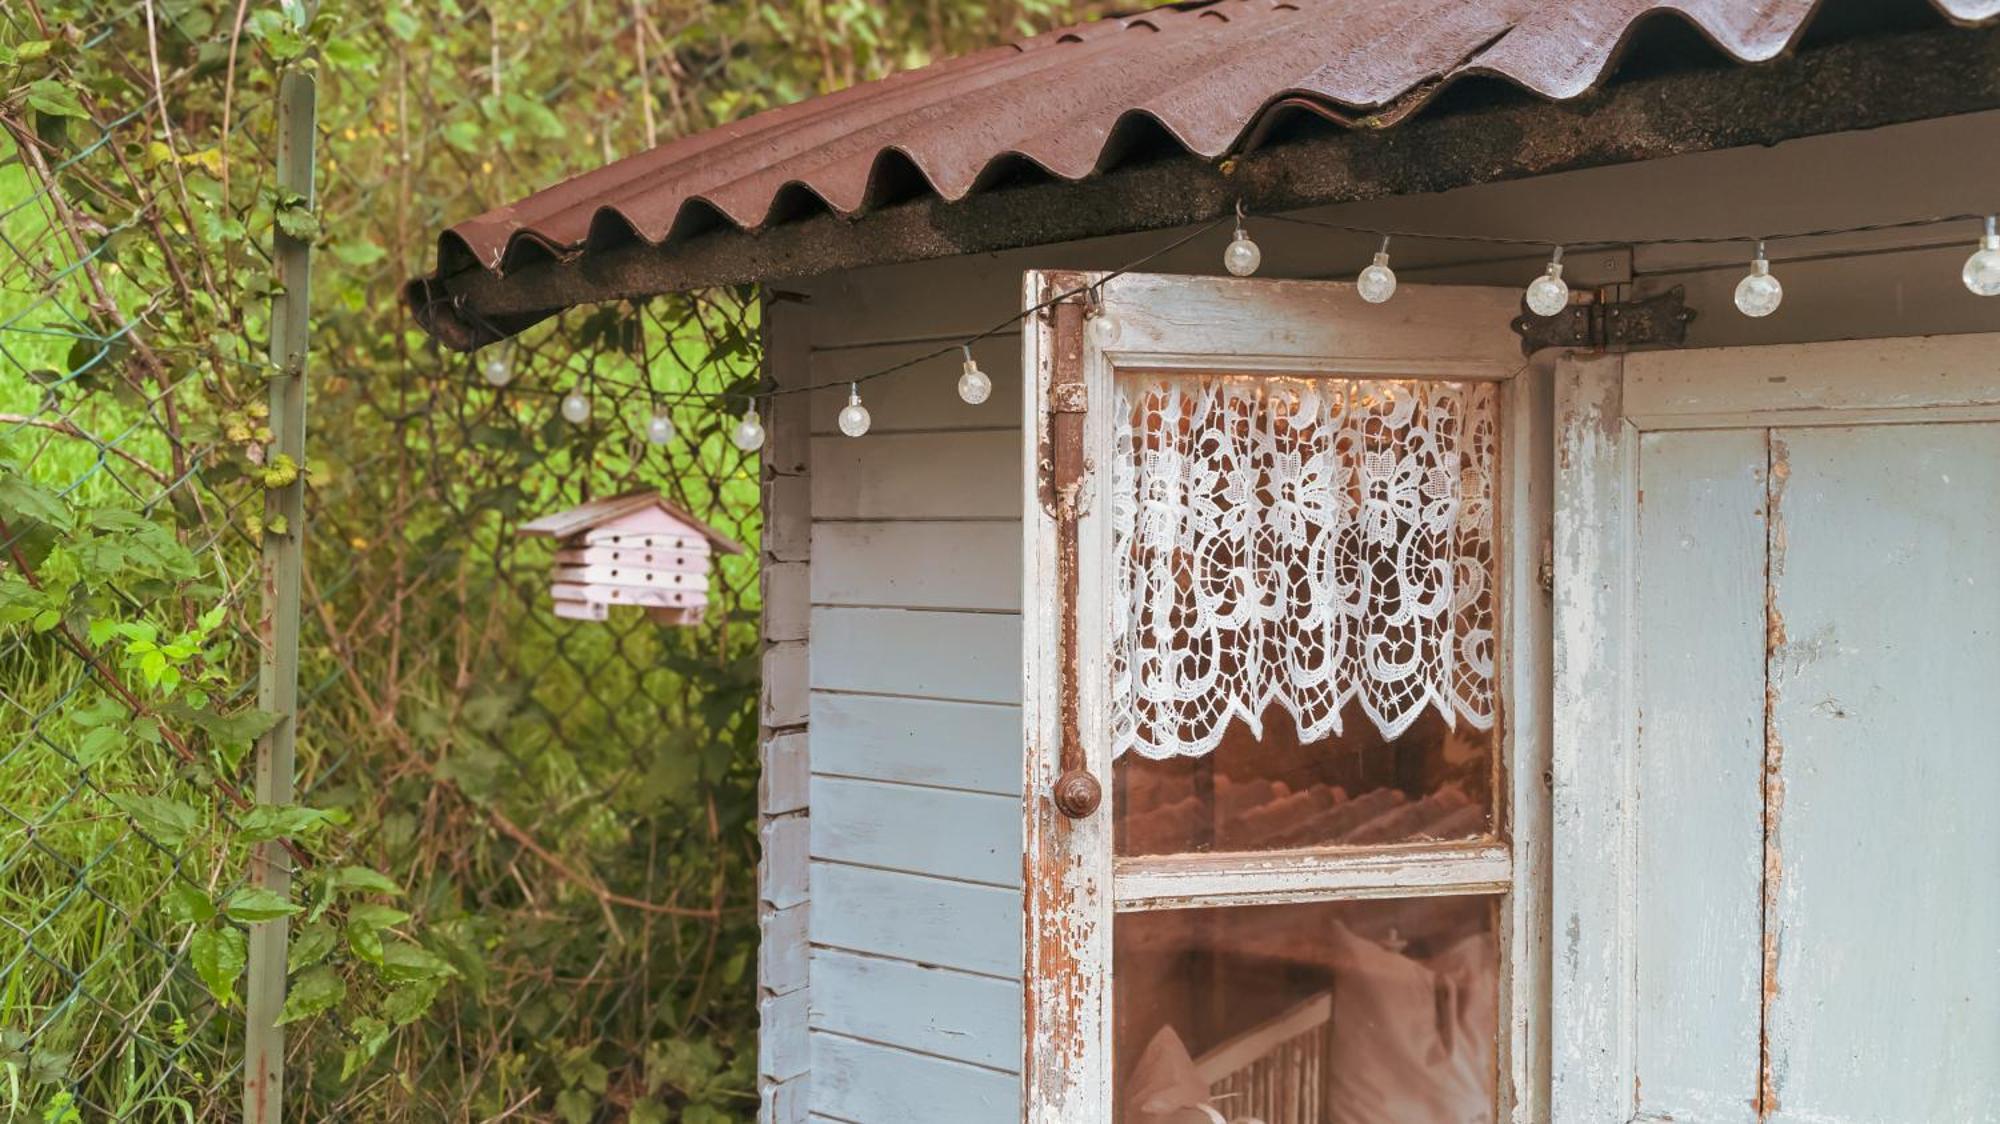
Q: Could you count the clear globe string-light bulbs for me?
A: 12